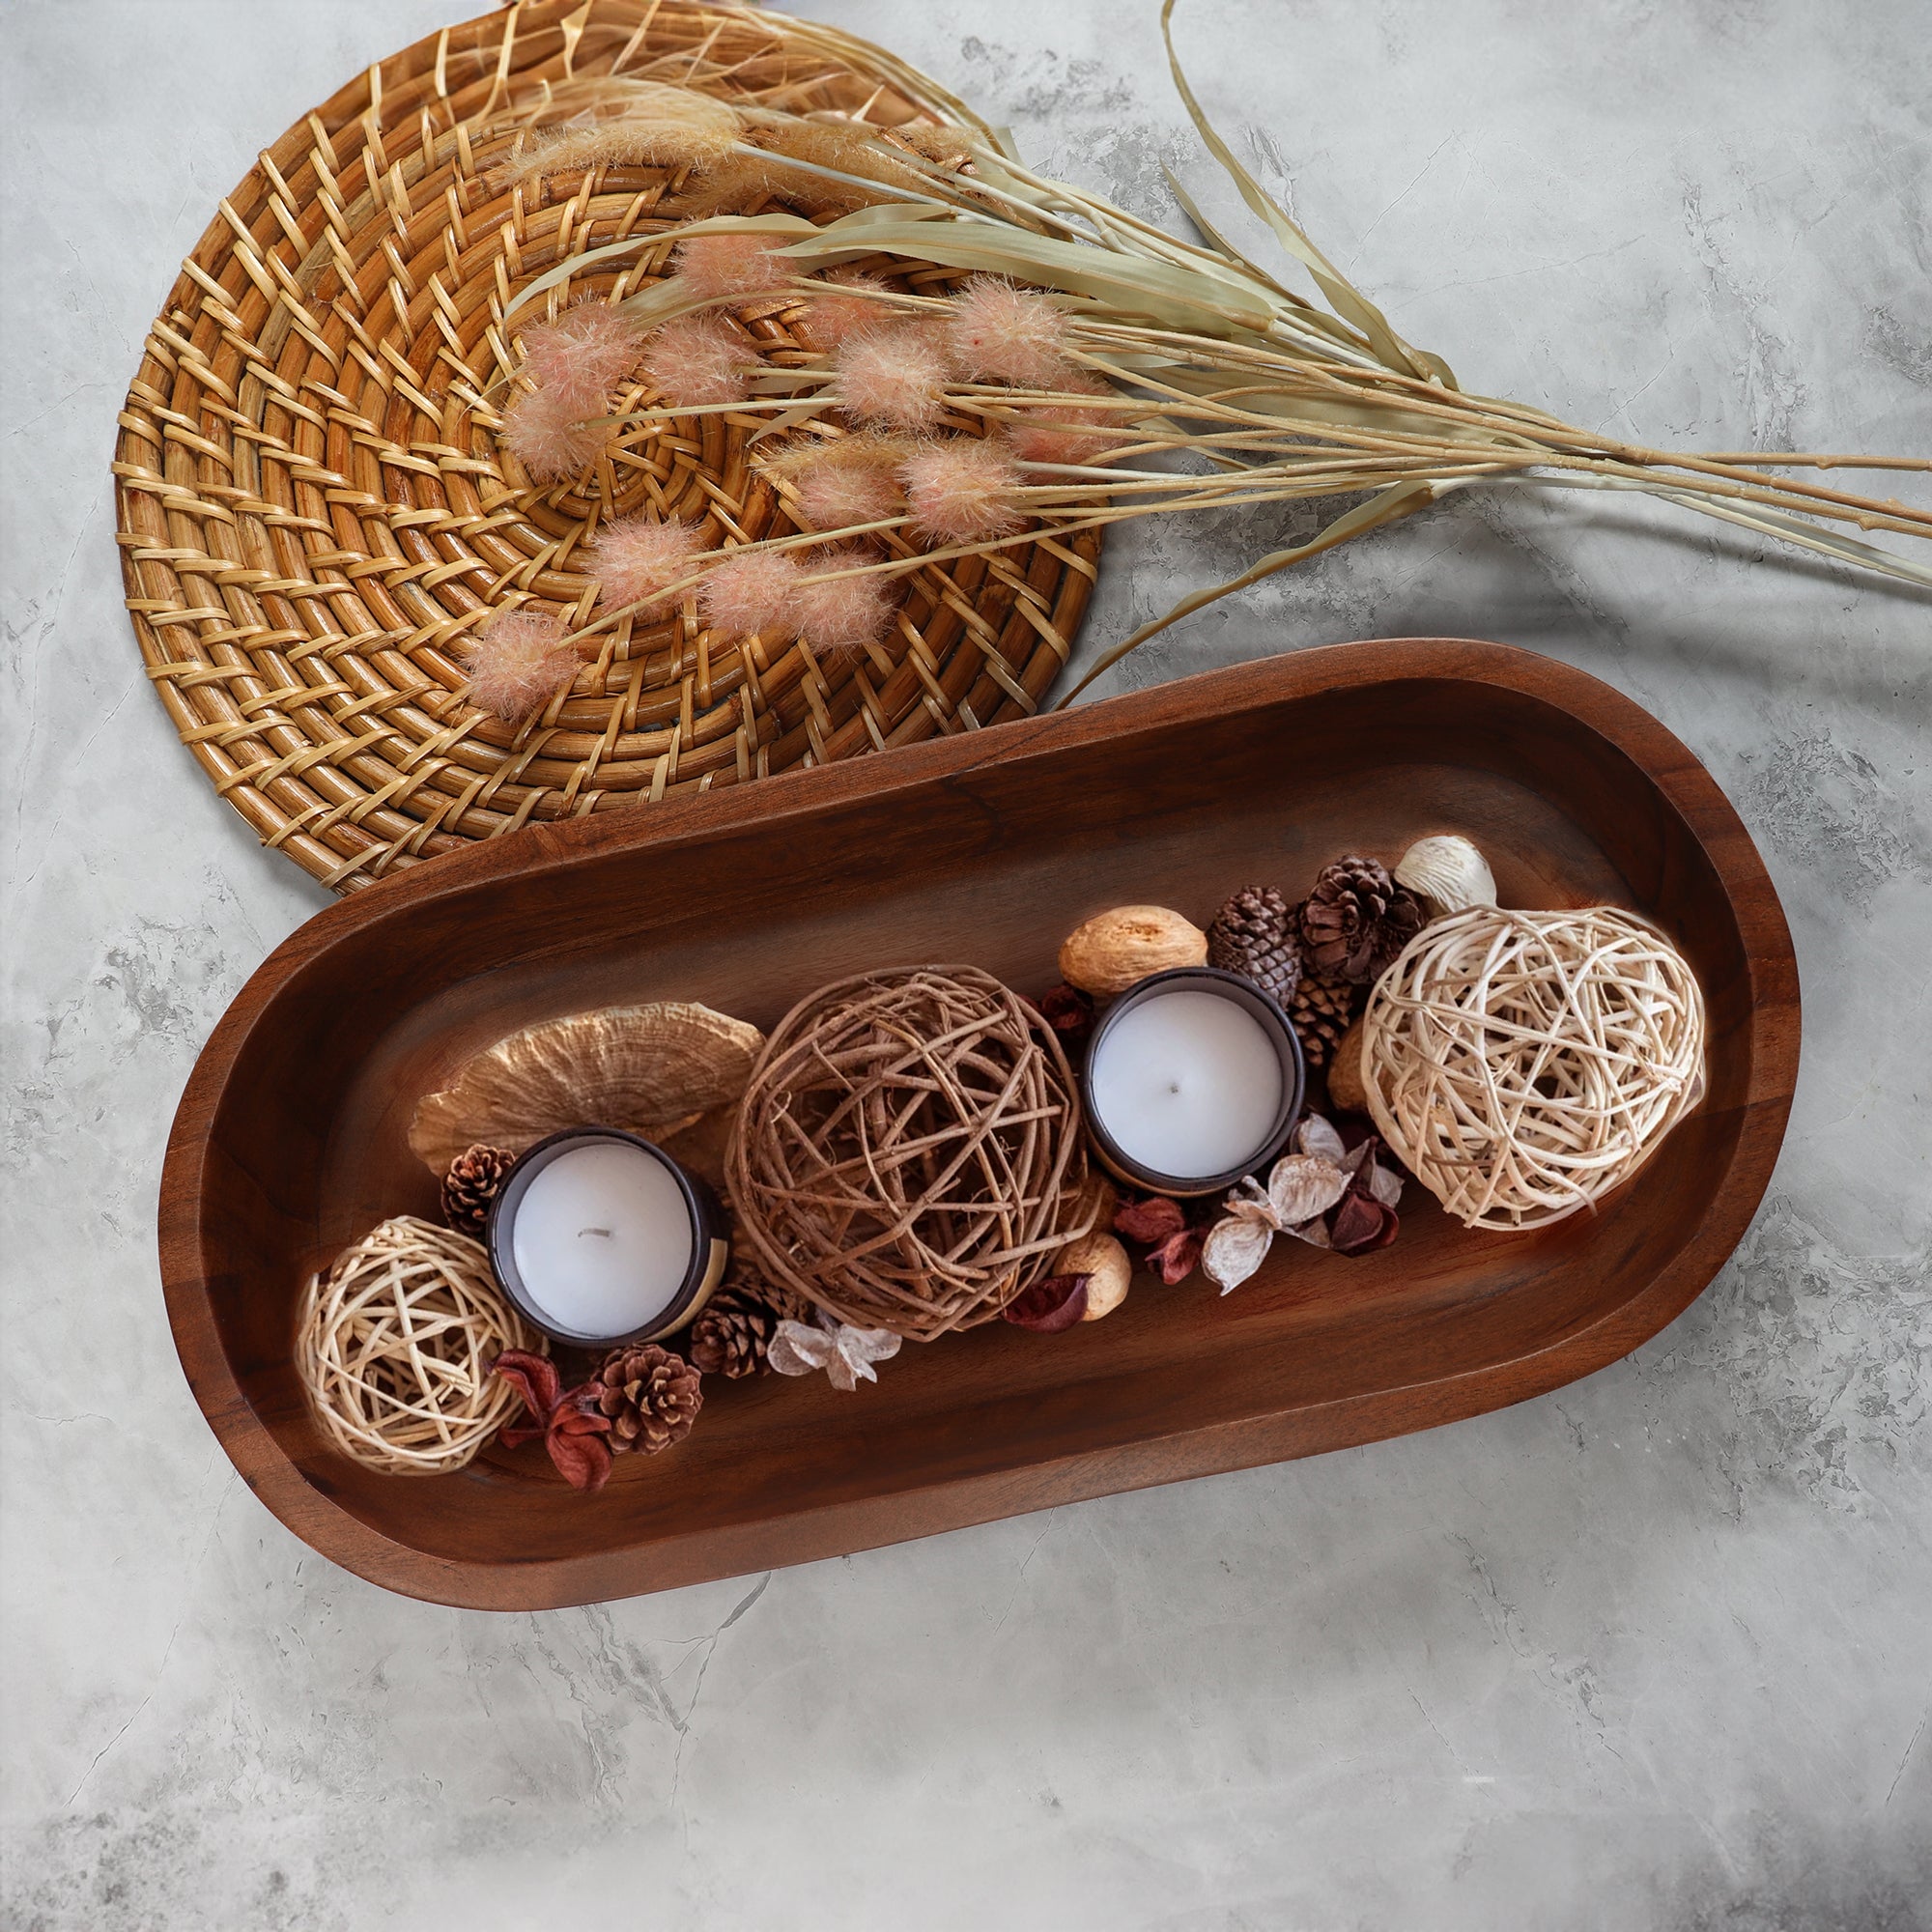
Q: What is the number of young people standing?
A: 0